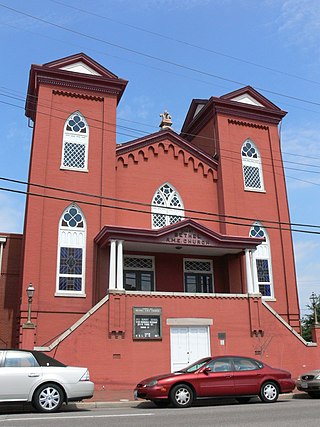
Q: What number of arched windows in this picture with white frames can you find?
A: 5